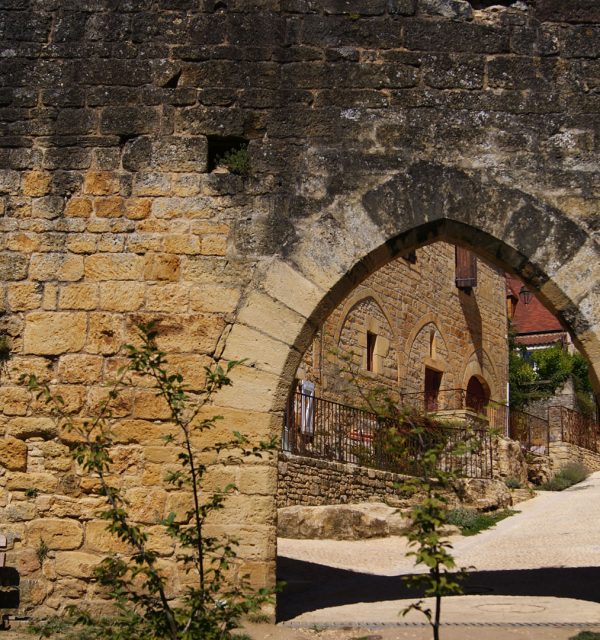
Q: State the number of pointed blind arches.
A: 3